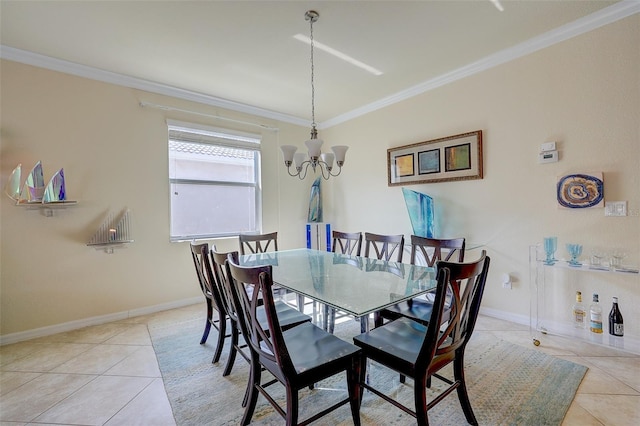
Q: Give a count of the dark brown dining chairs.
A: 8